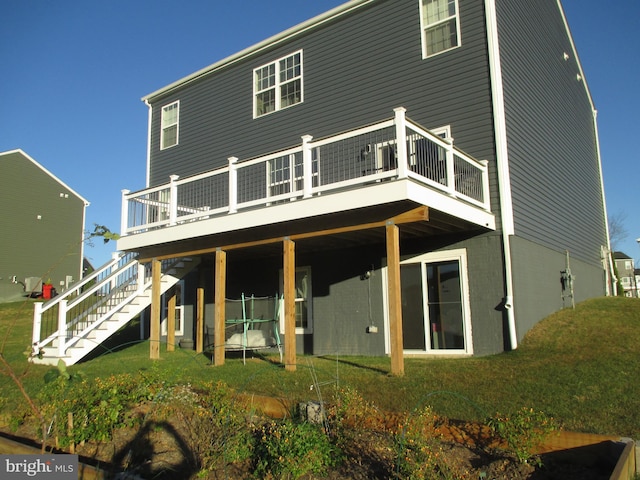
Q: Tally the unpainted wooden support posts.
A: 6